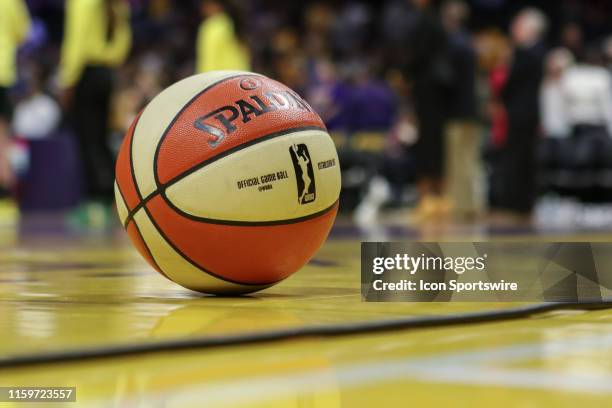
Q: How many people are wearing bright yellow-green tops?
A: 3